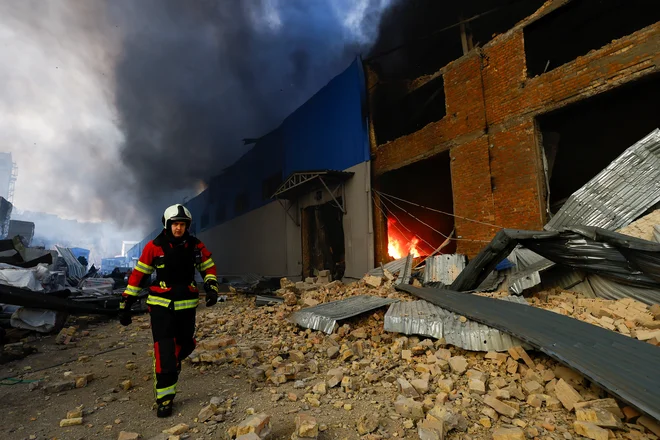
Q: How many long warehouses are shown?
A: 1